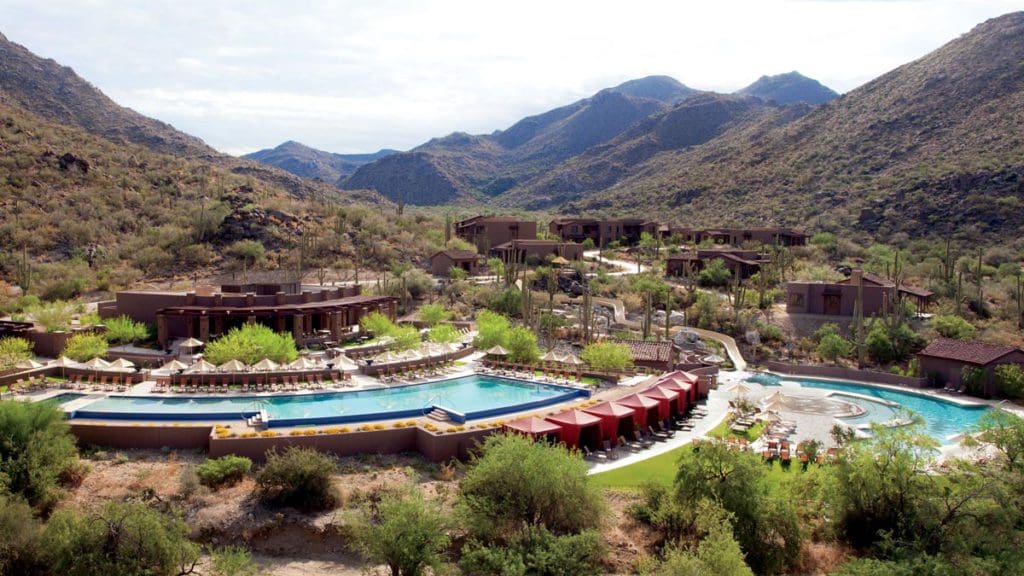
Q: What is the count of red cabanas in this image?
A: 7